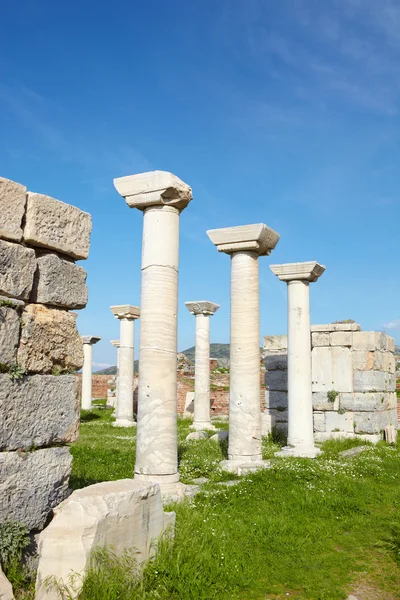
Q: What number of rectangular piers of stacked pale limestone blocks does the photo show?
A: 2